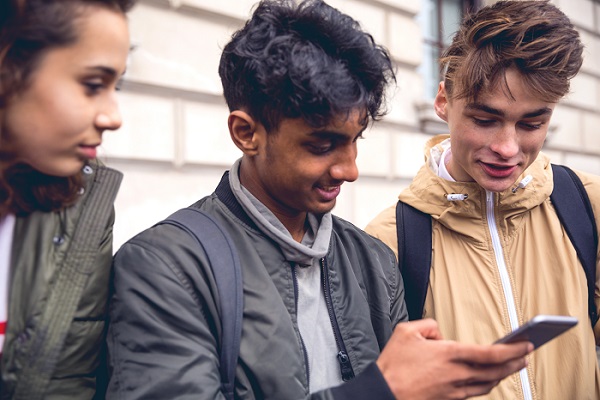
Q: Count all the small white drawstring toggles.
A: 2